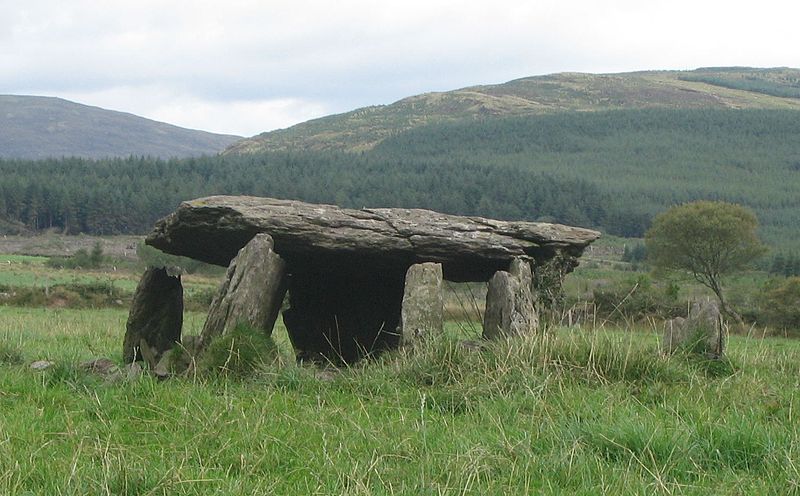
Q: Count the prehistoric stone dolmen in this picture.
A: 1